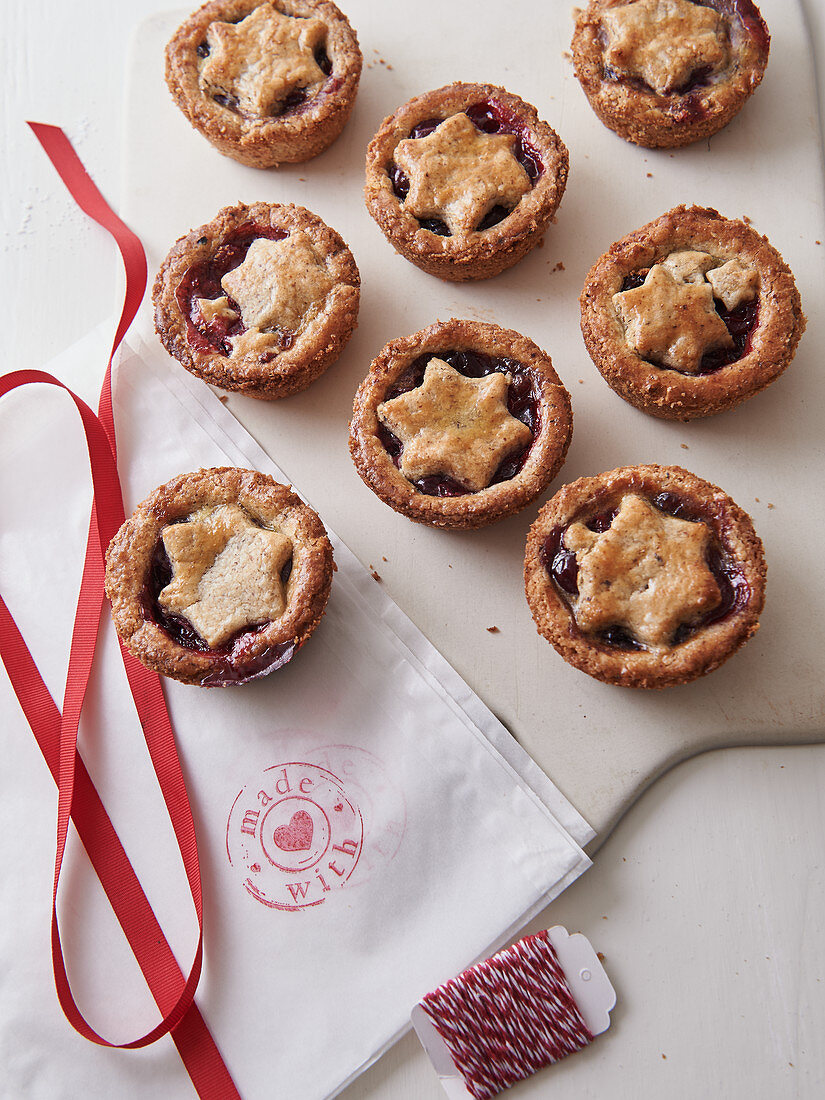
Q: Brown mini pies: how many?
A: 8